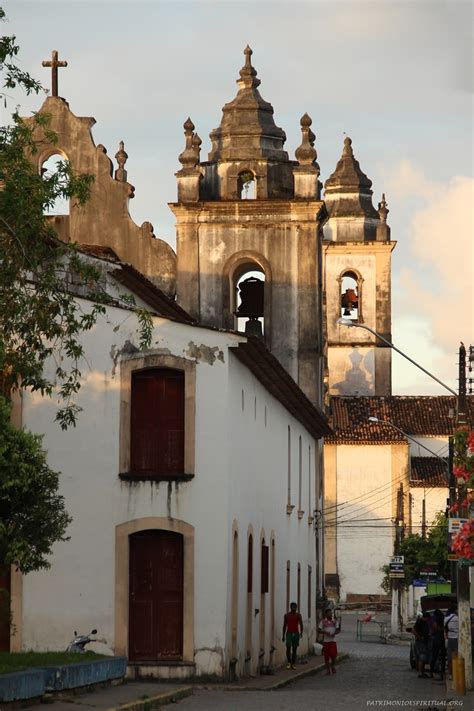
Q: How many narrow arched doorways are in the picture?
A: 4